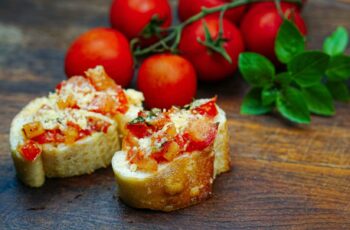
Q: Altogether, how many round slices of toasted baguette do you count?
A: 3